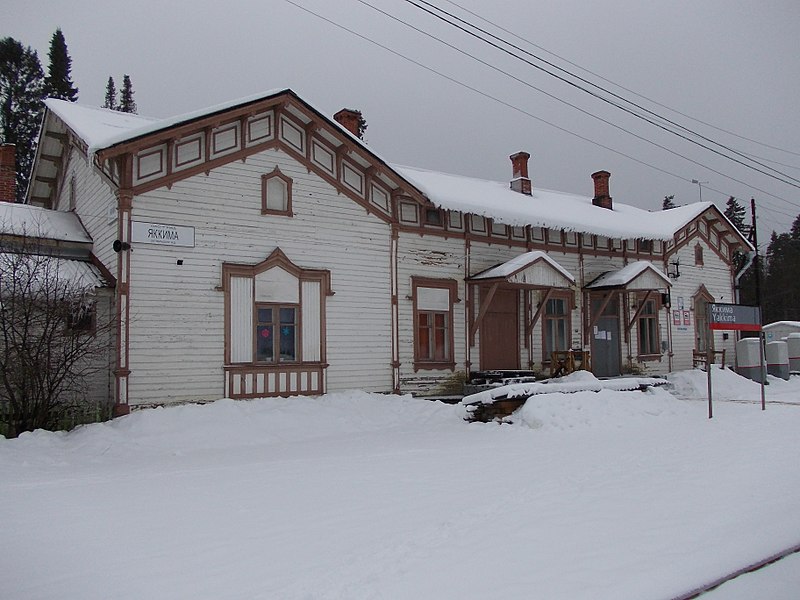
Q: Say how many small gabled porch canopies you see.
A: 2